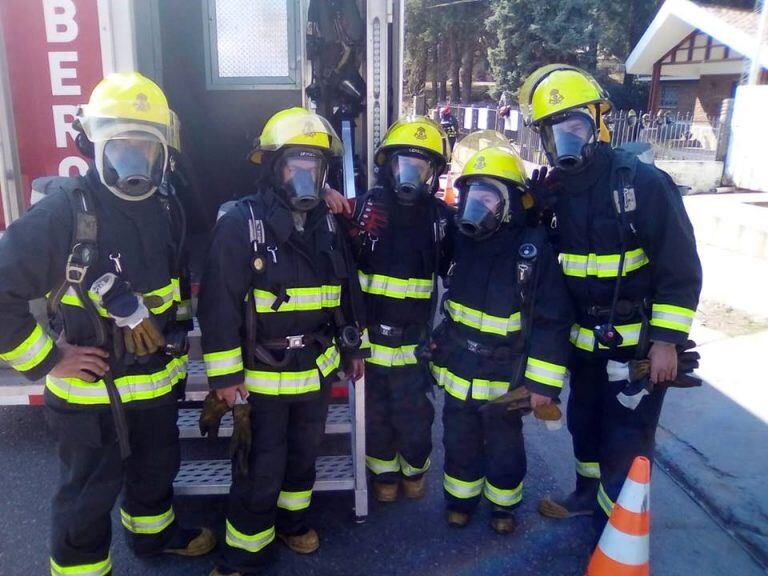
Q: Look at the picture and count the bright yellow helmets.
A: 5